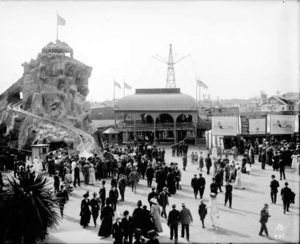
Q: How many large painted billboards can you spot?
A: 3